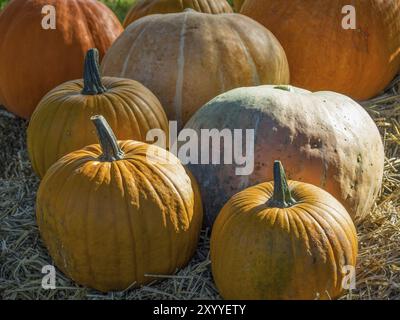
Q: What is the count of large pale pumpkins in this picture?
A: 2